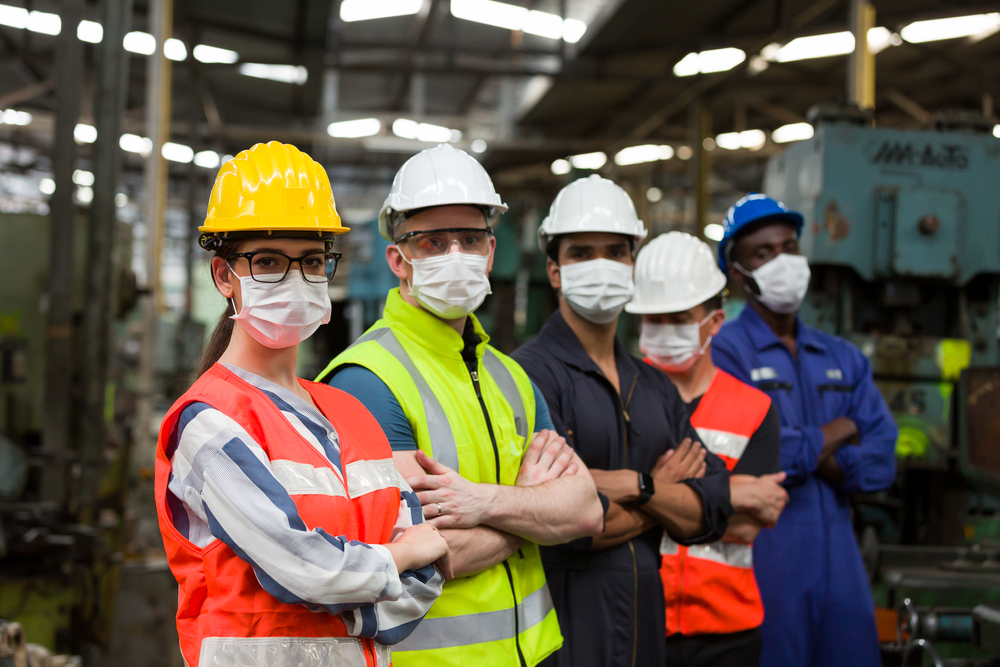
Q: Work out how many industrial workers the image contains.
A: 5